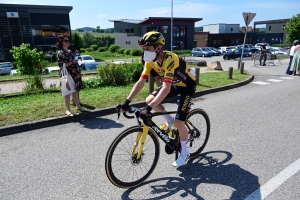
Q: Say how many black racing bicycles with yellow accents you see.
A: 1